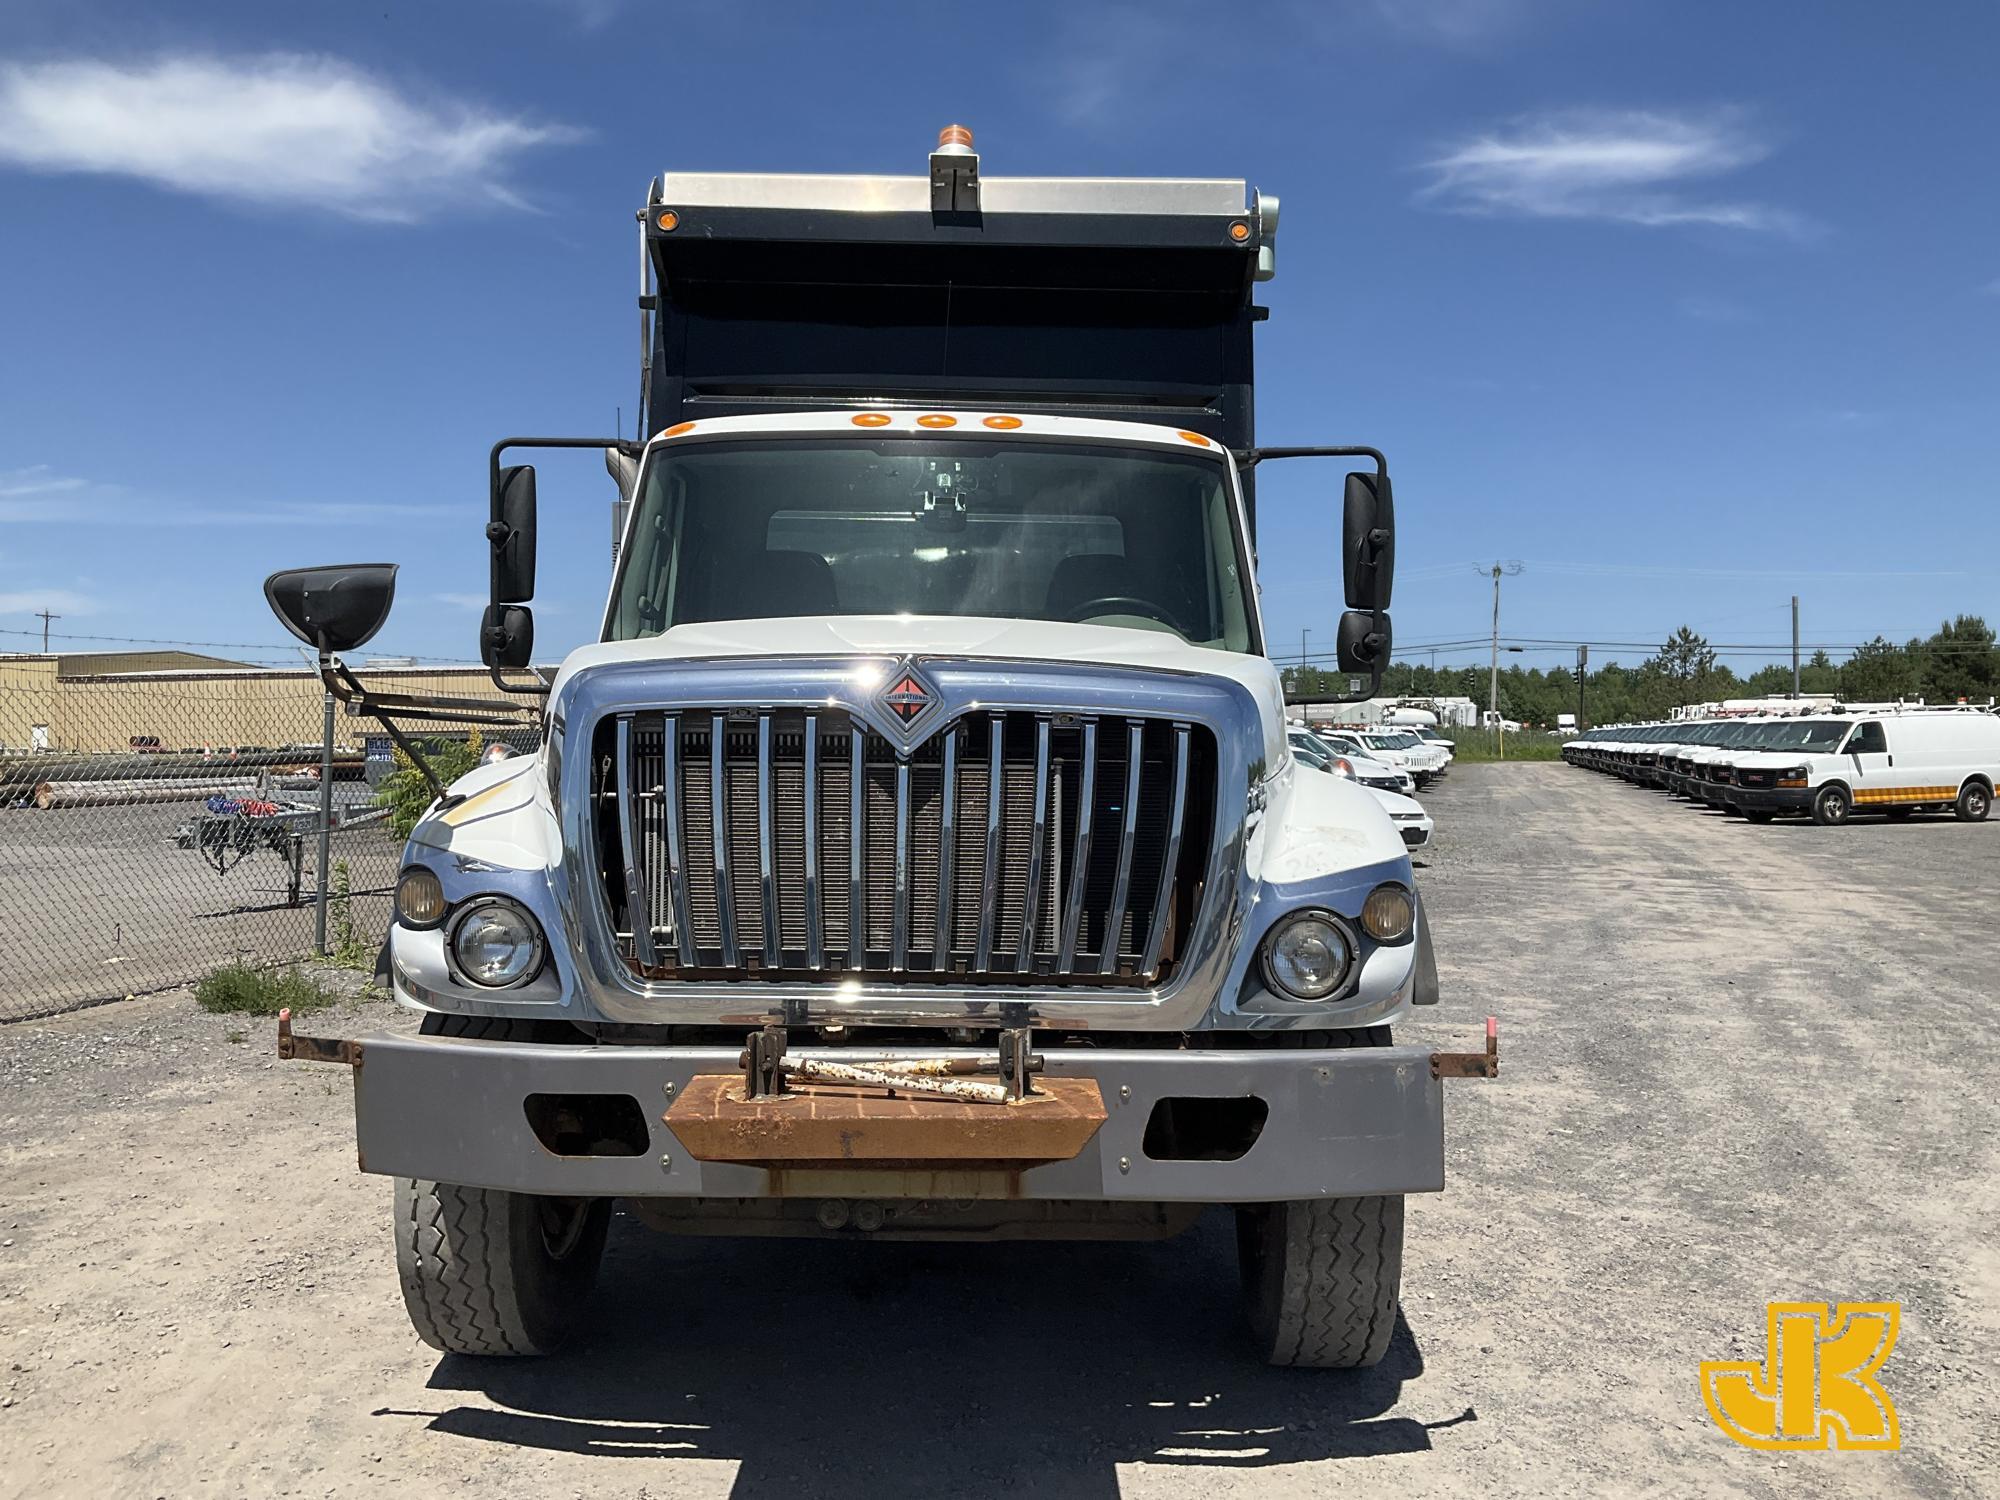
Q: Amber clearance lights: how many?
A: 7